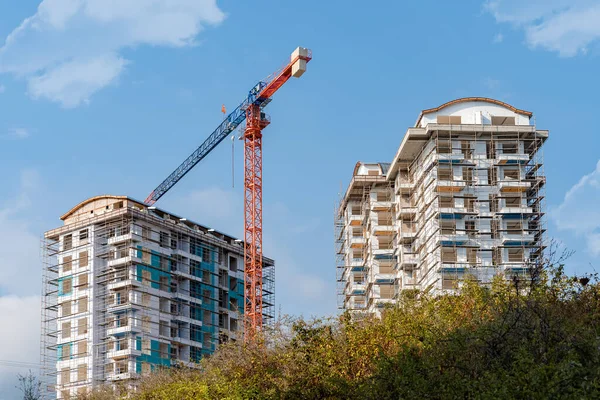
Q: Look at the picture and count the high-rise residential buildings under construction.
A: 2